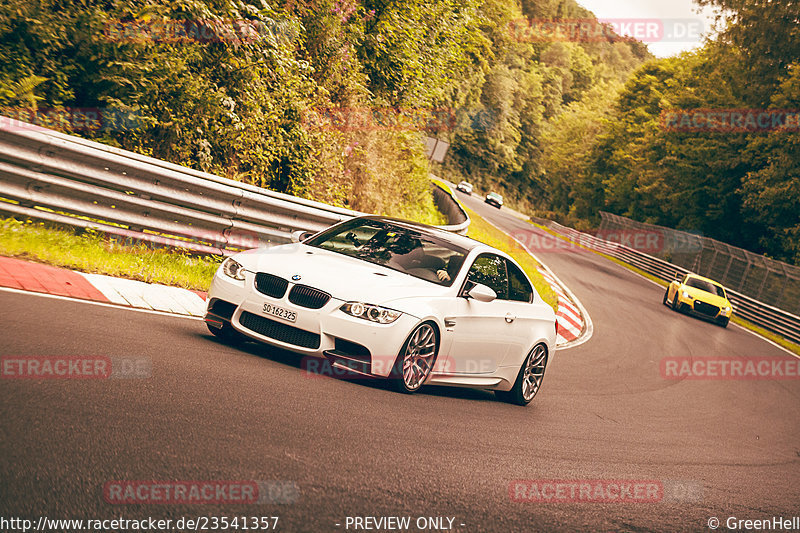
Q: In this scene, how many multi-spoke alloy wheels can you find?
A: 2